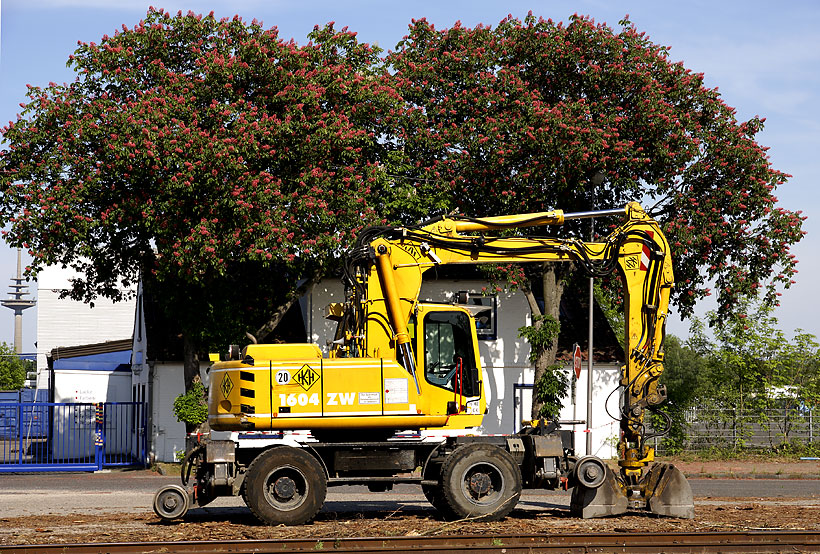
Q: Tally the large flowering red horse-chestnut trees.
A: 2